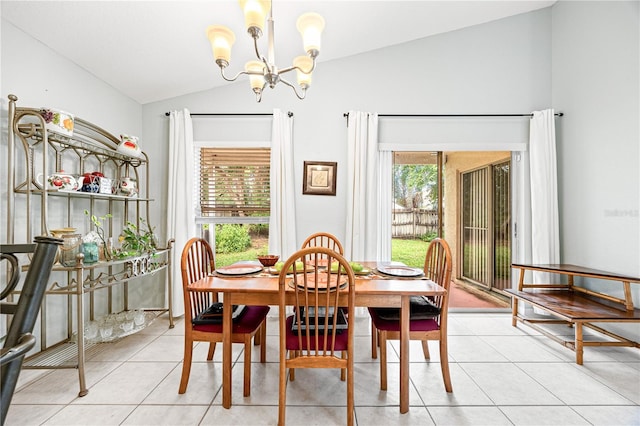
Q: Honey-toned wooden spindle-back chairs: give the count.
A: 4